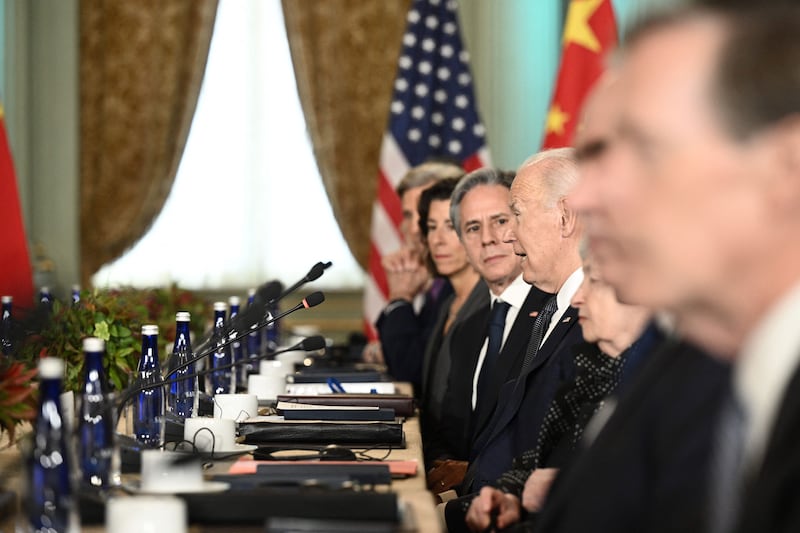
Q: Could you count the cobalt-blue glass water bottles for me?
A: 11